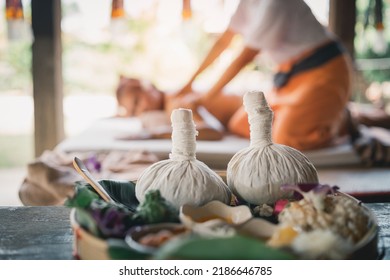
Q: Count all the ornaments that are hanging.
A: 4